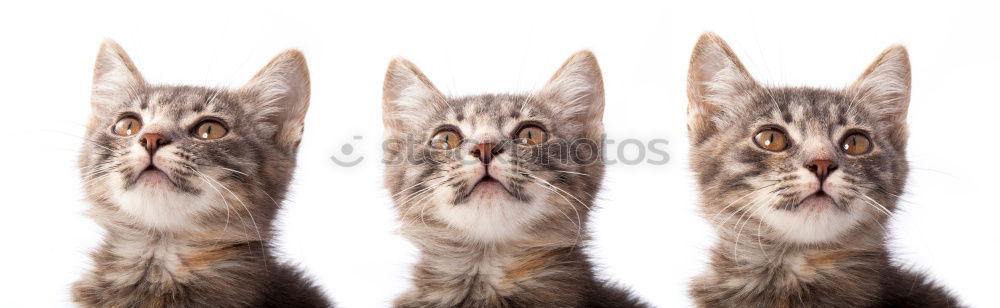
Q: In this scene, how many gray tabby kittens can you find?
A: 3